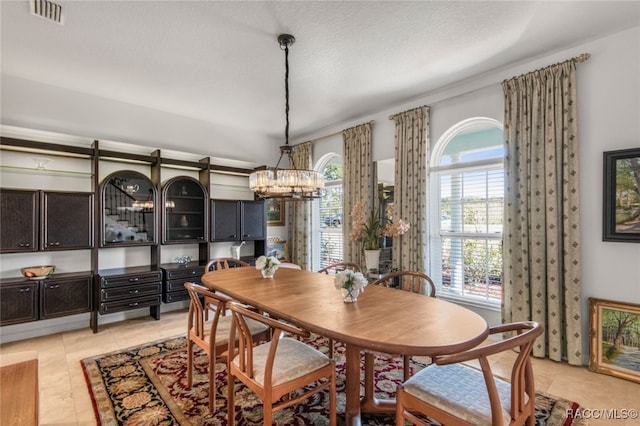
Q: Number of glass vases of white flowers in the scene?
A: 2